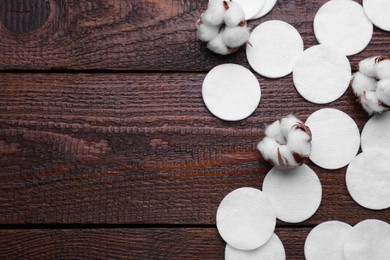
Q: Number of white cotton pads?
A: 15